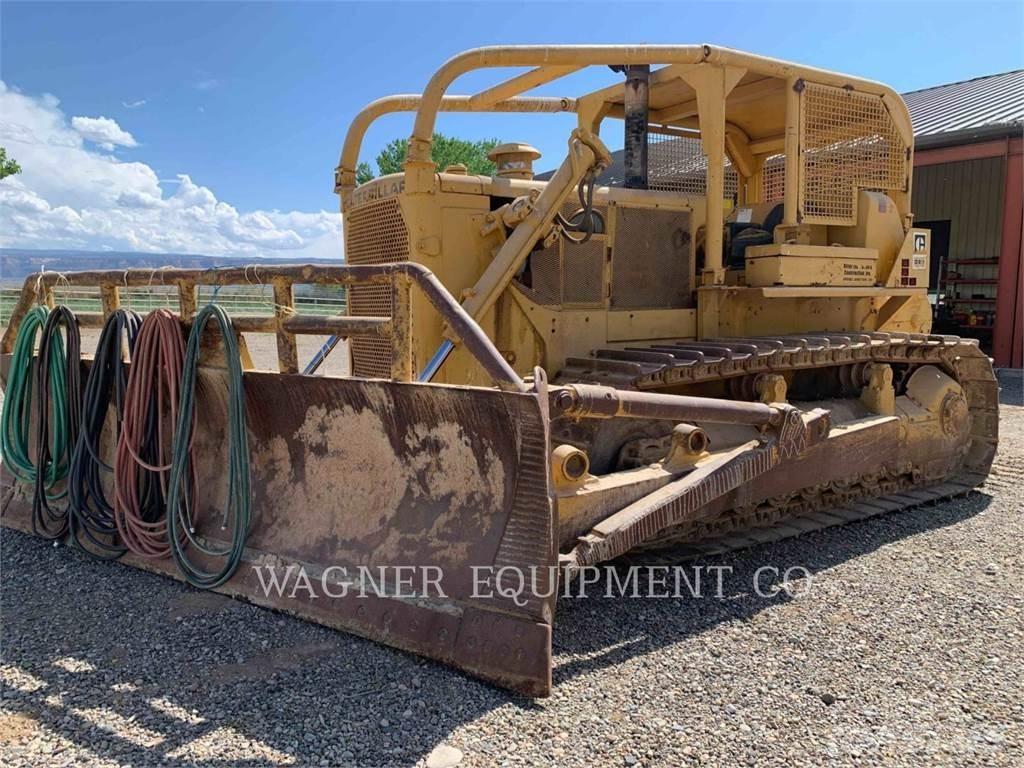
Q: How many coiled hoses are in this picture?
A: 5